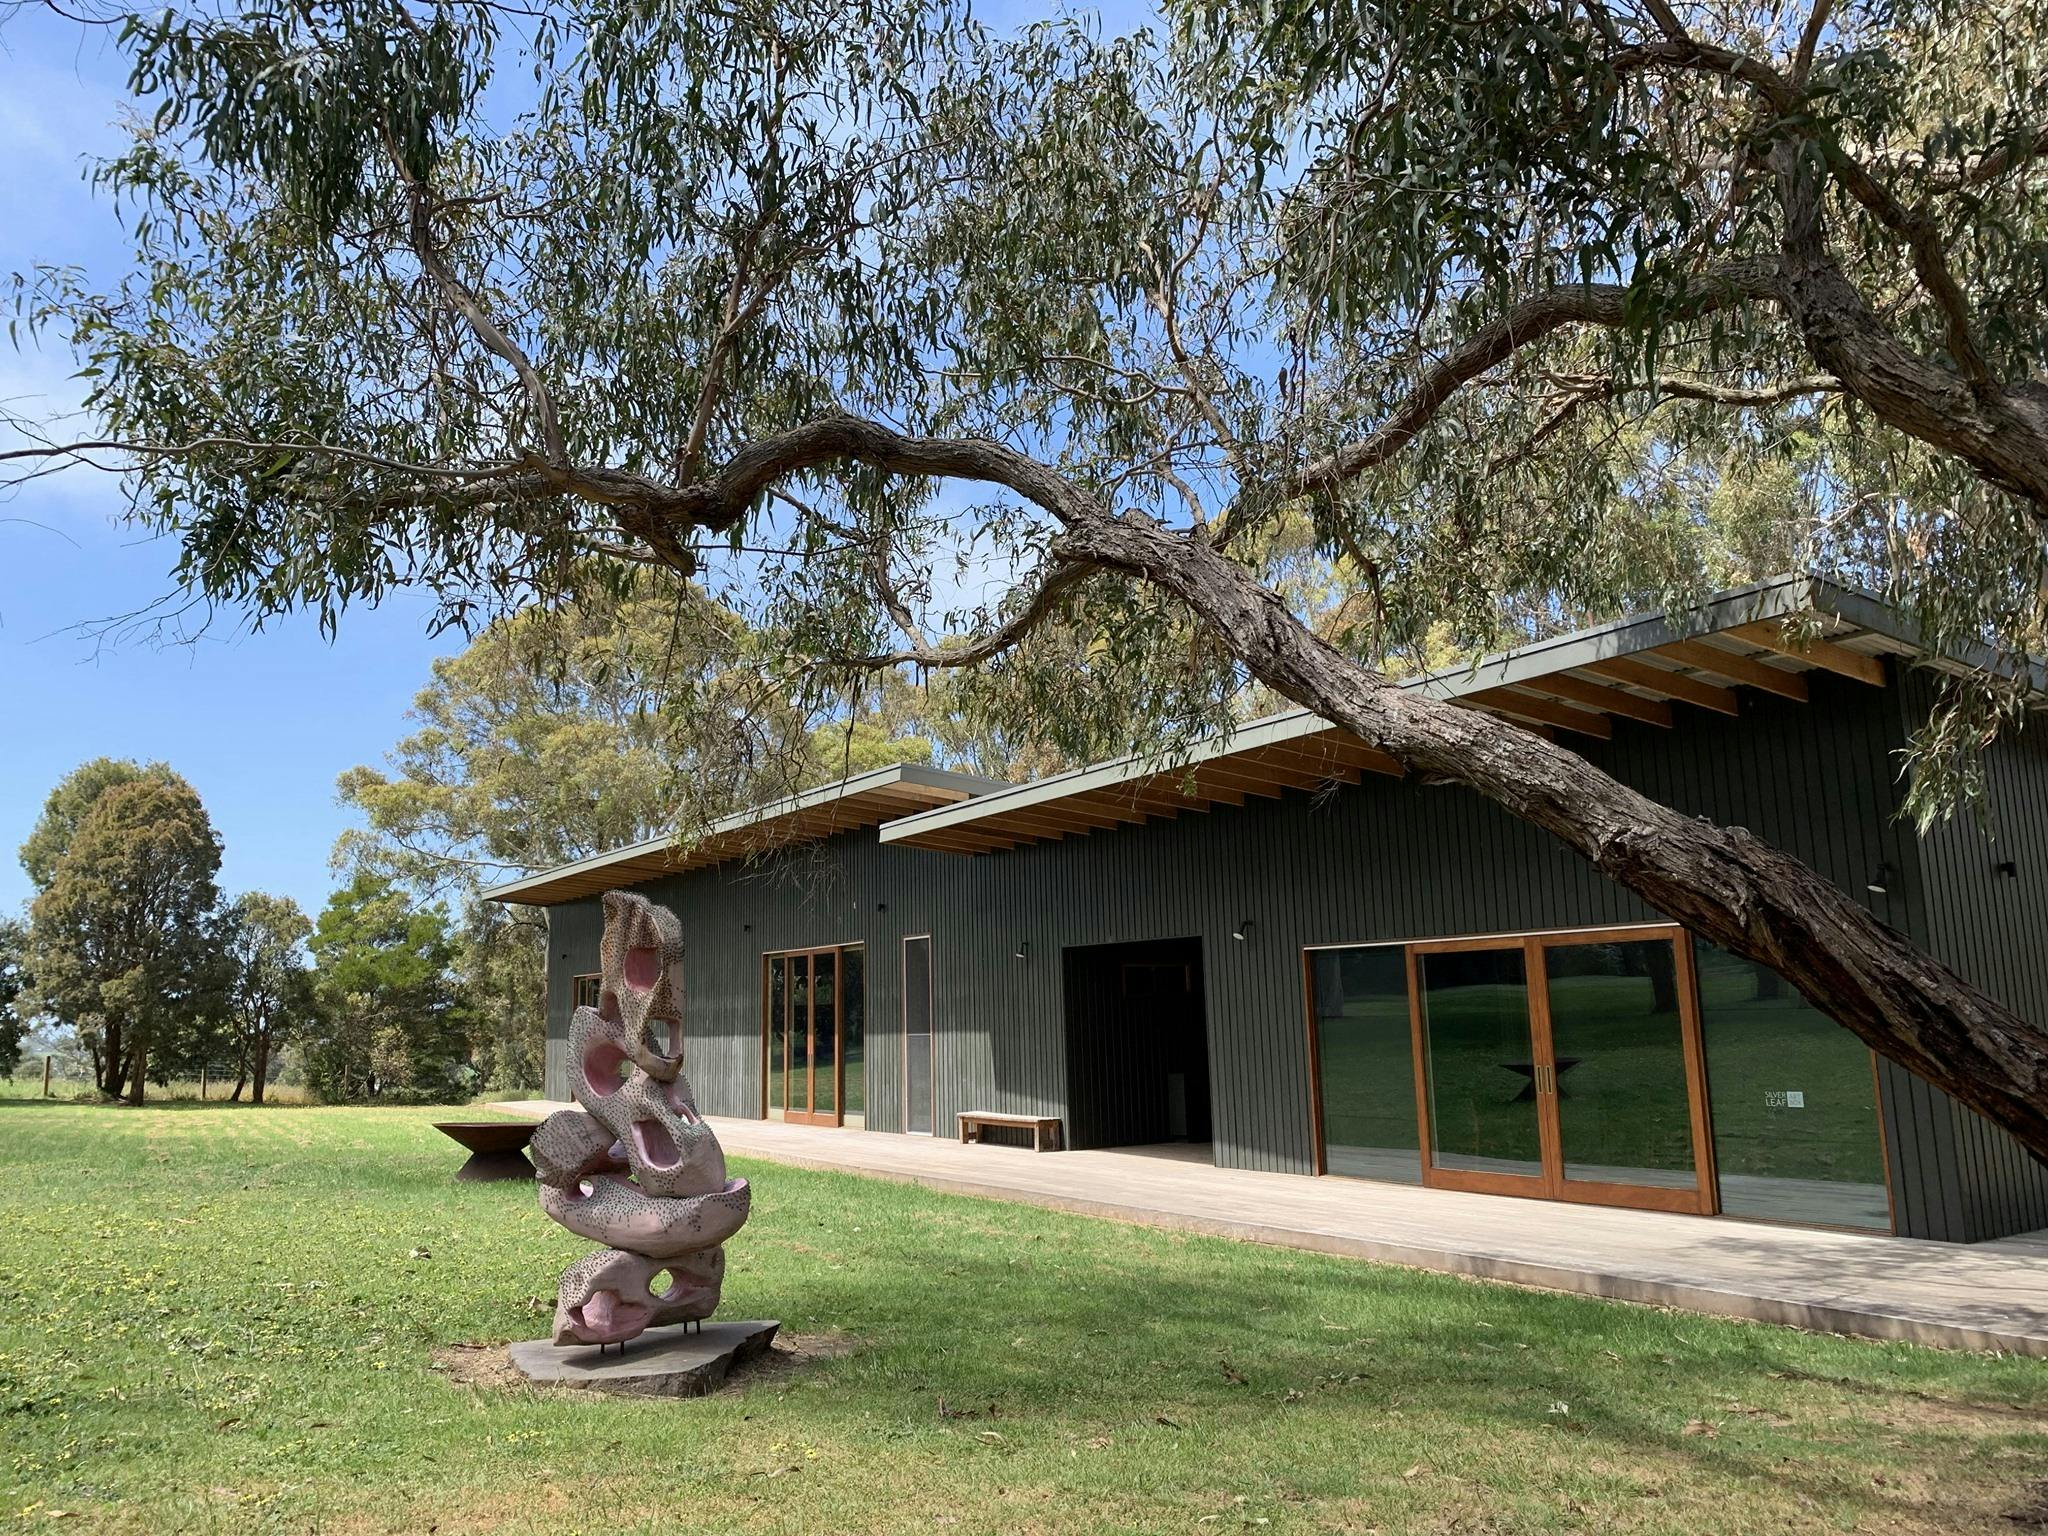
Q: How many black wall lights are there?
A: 7